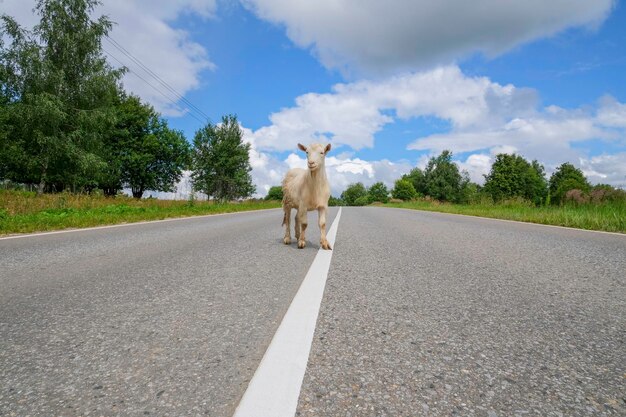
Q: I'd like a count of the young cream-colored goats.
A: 1